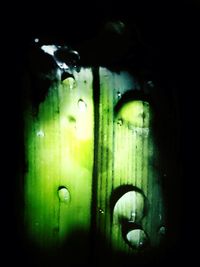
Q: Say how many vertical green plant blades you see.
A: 2